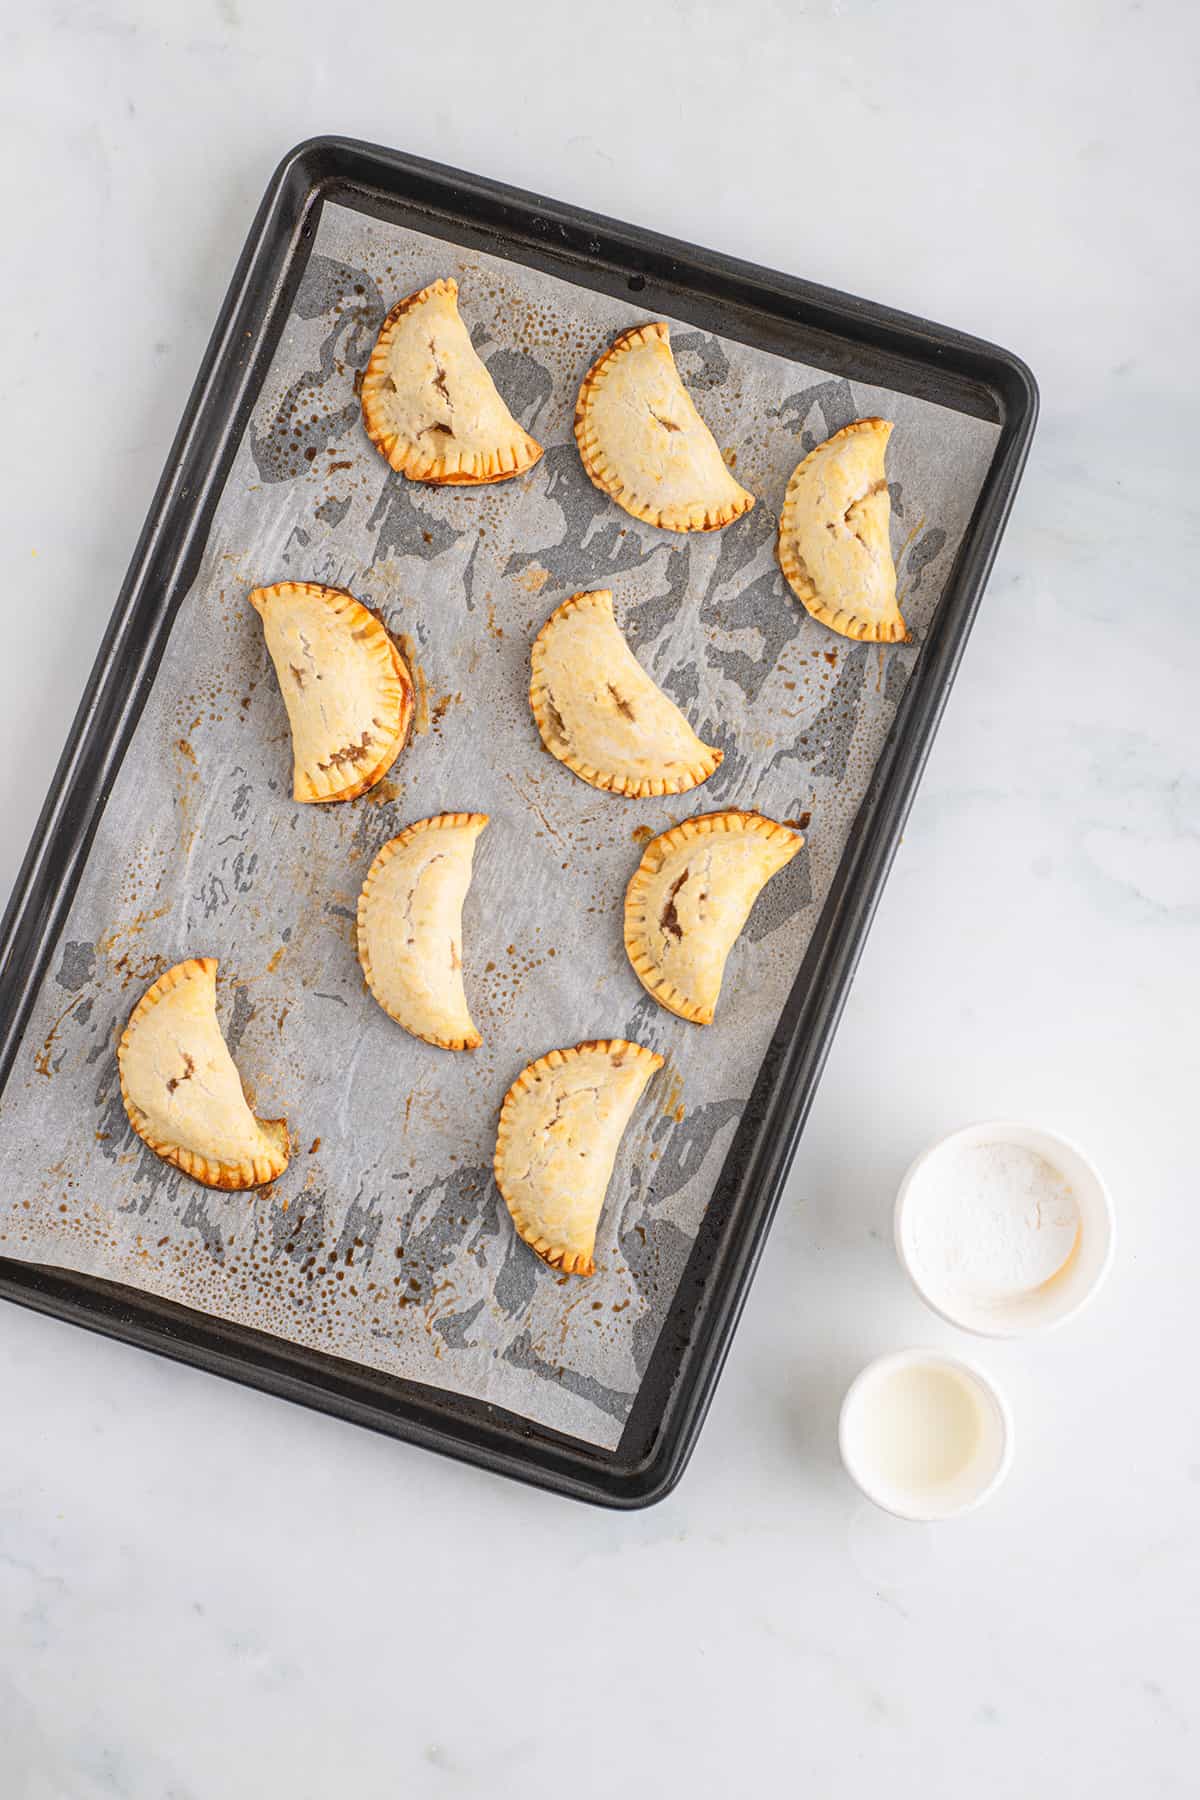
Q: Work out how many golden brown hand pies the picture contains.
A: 9